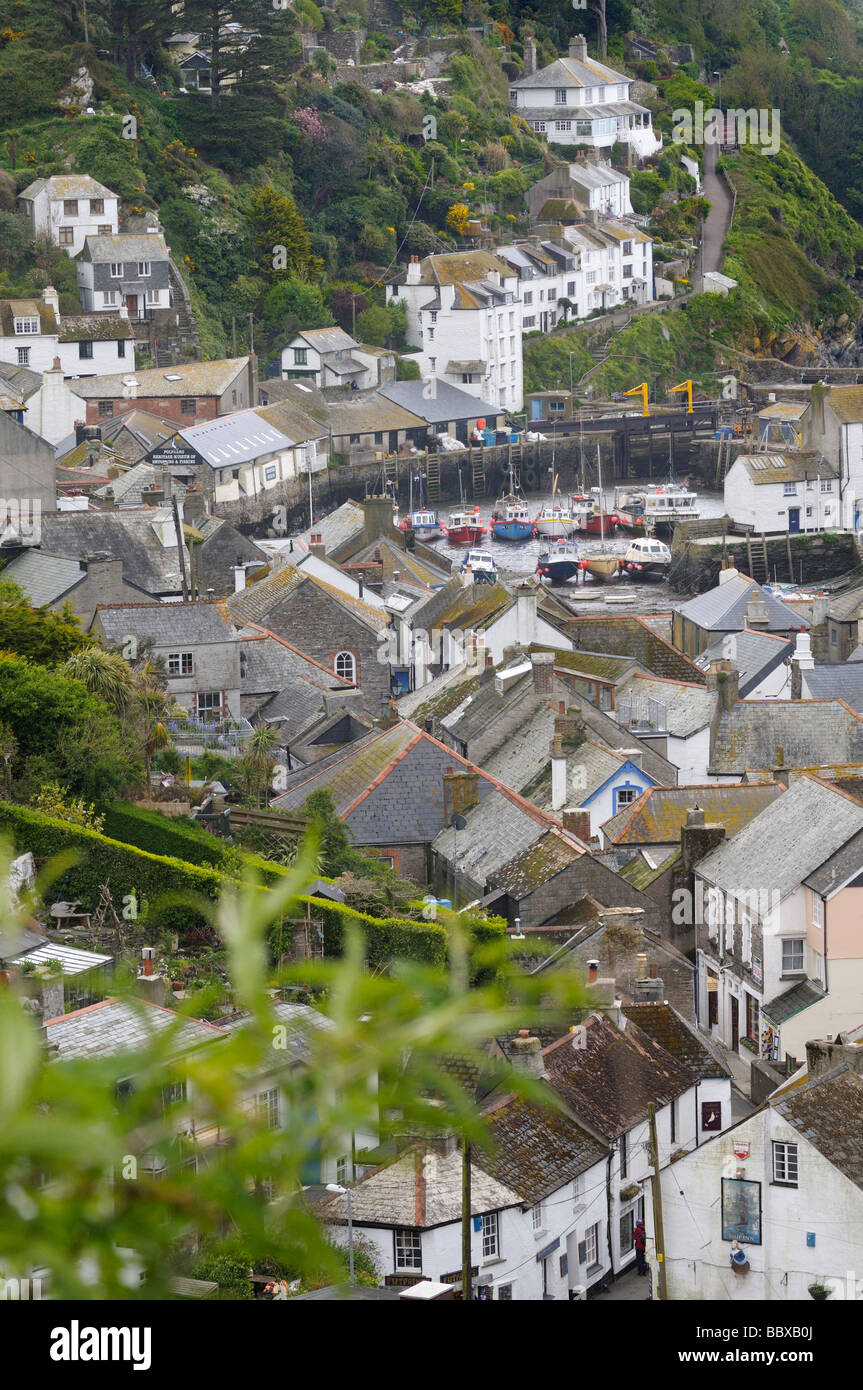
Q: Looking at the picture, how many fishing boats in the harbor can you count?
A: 10